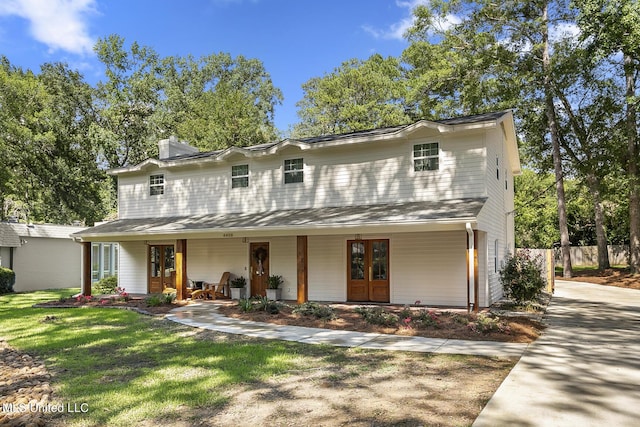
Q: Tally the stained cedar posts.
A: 4